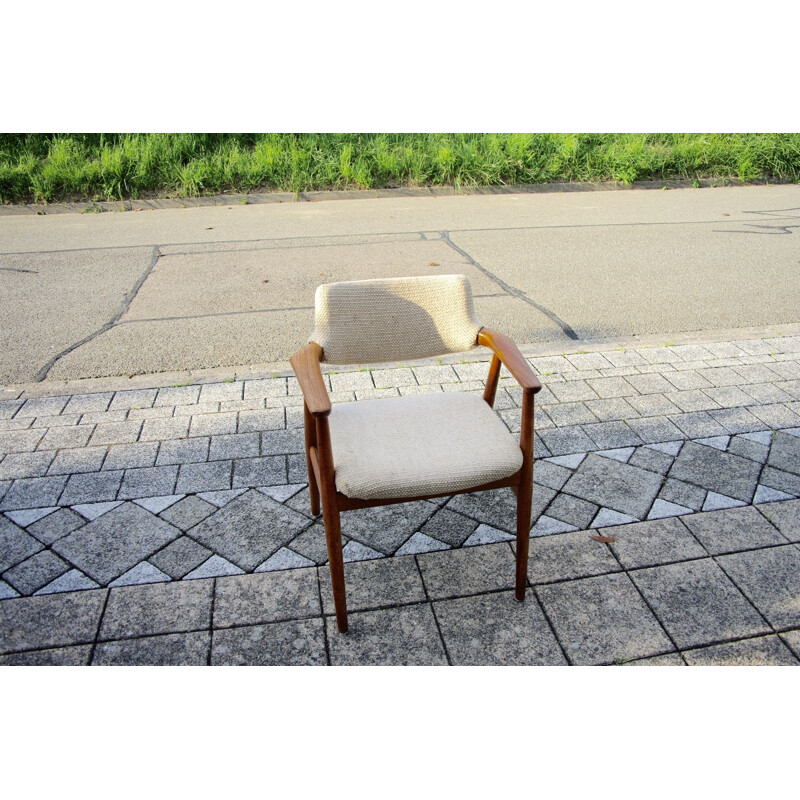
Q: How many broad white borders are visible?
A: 2